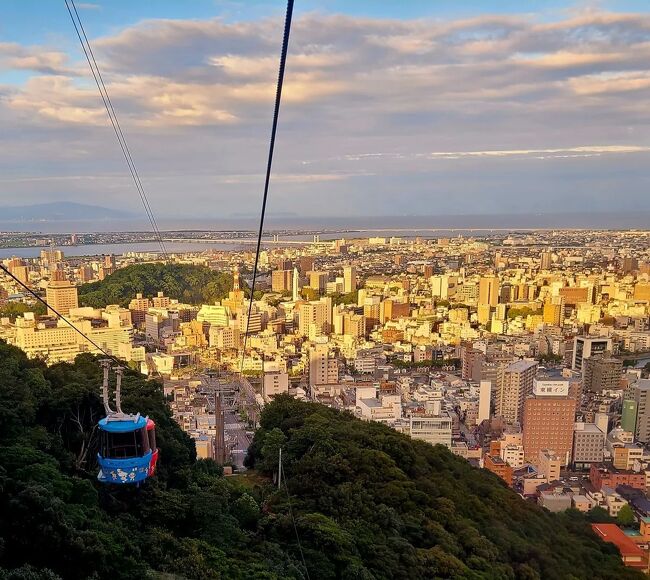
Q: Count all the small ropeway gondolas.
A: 2